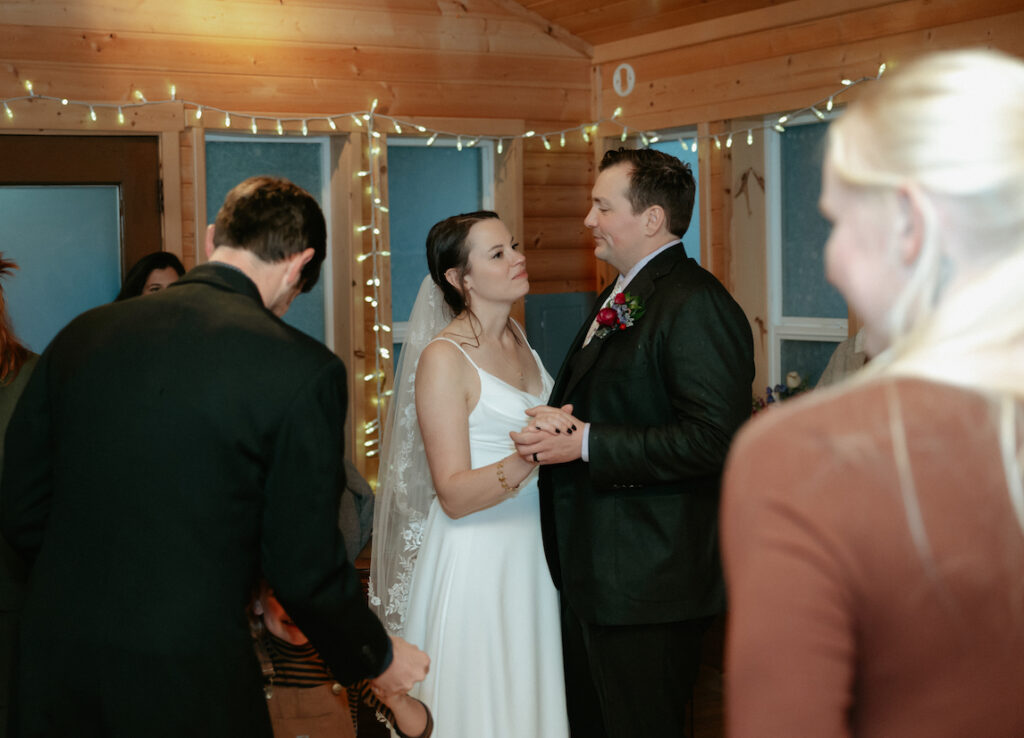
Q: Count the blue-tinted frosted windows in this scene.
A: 5